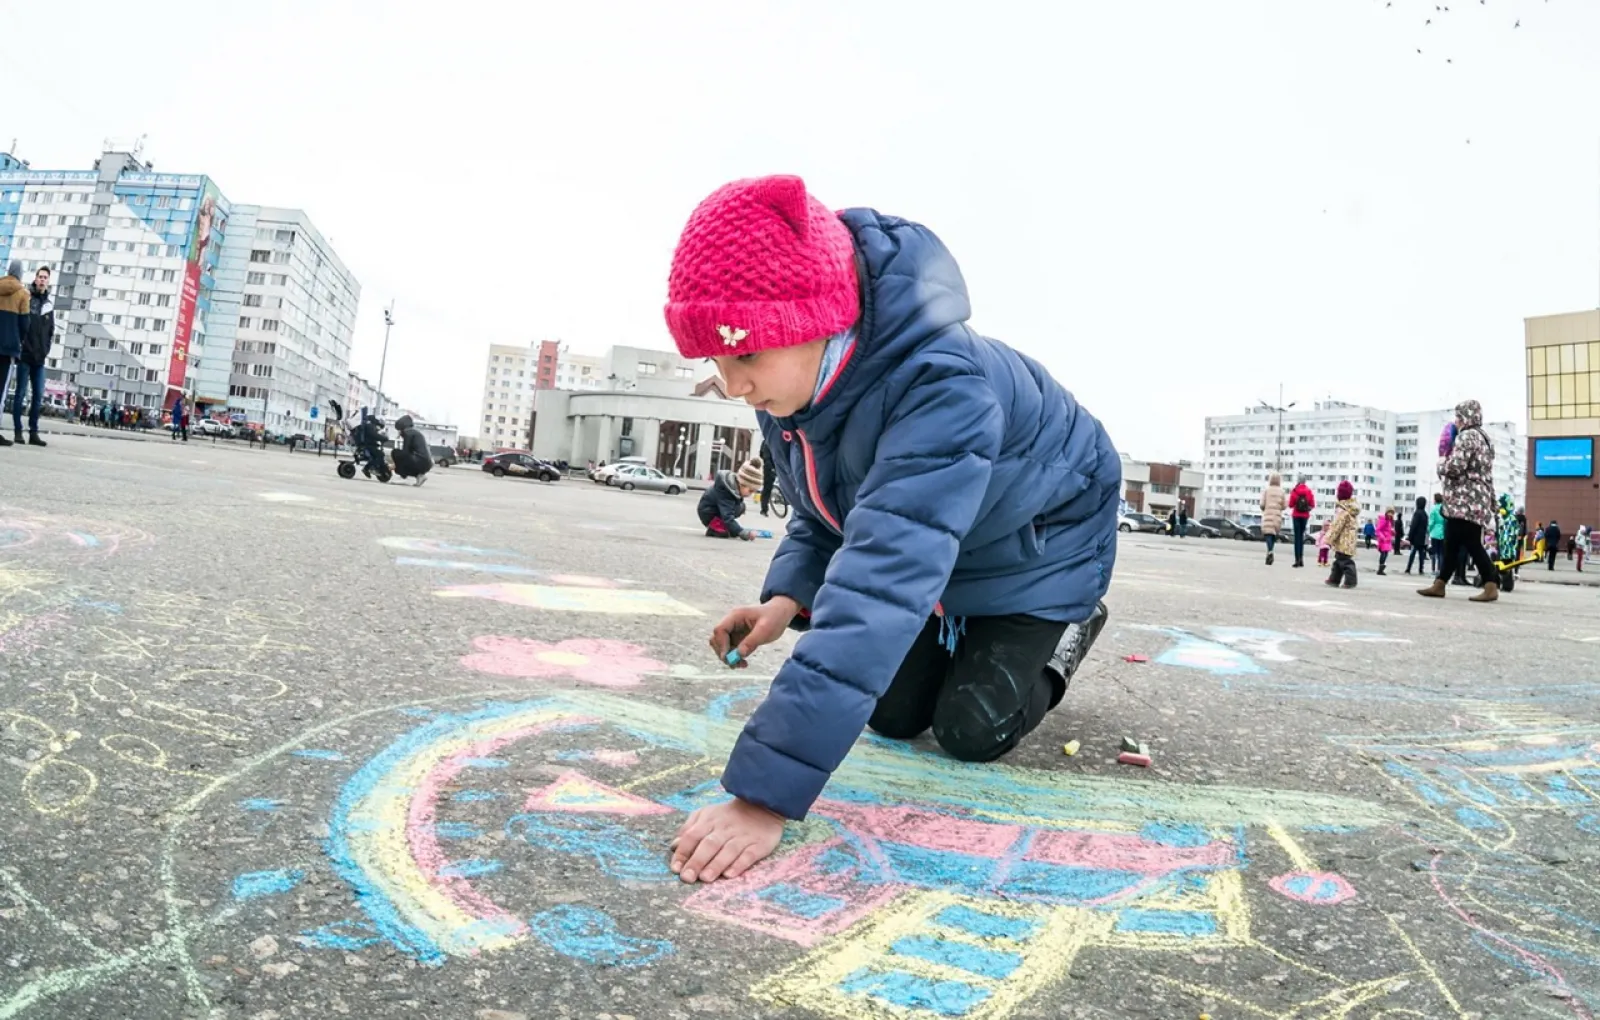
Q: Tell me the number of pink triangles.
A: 1